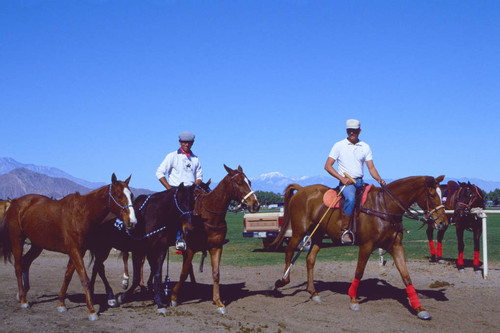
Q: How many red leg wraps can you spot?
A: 6